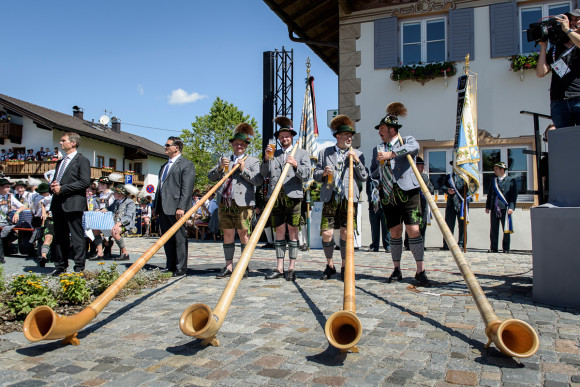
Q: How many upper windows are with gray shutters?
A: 2